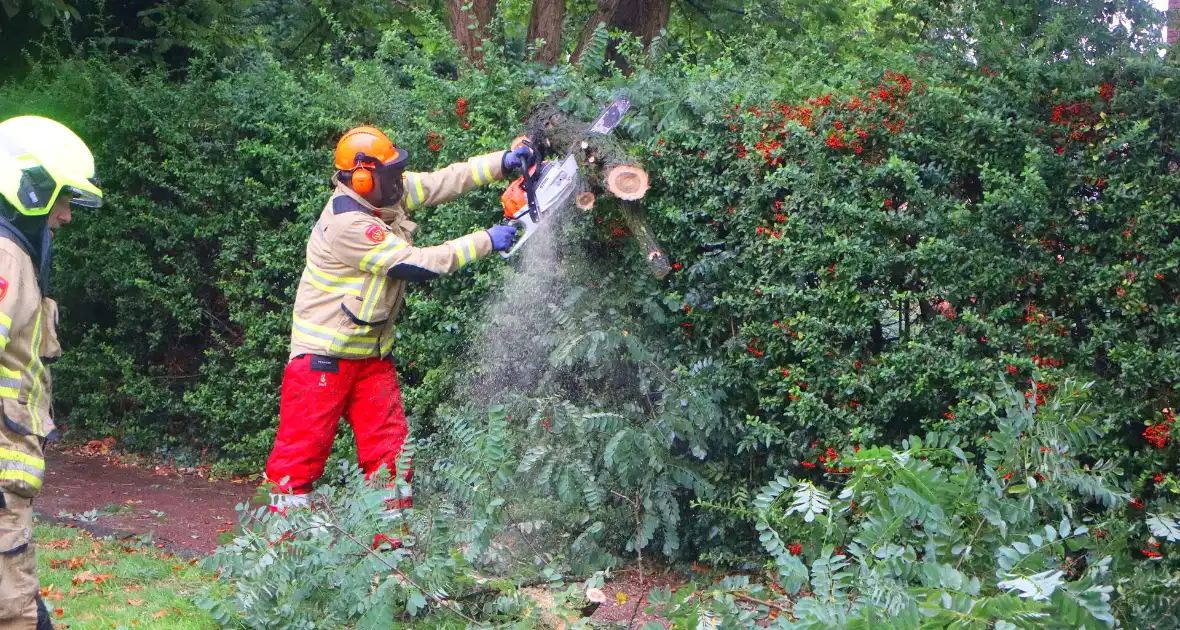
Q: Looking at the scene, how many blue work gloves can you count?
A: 2